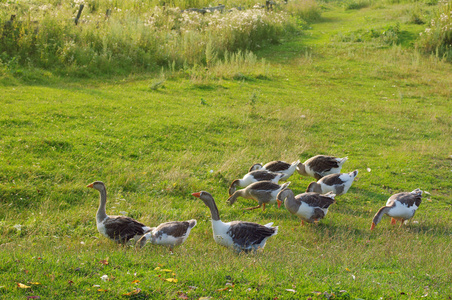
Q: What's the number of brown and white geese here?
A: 10